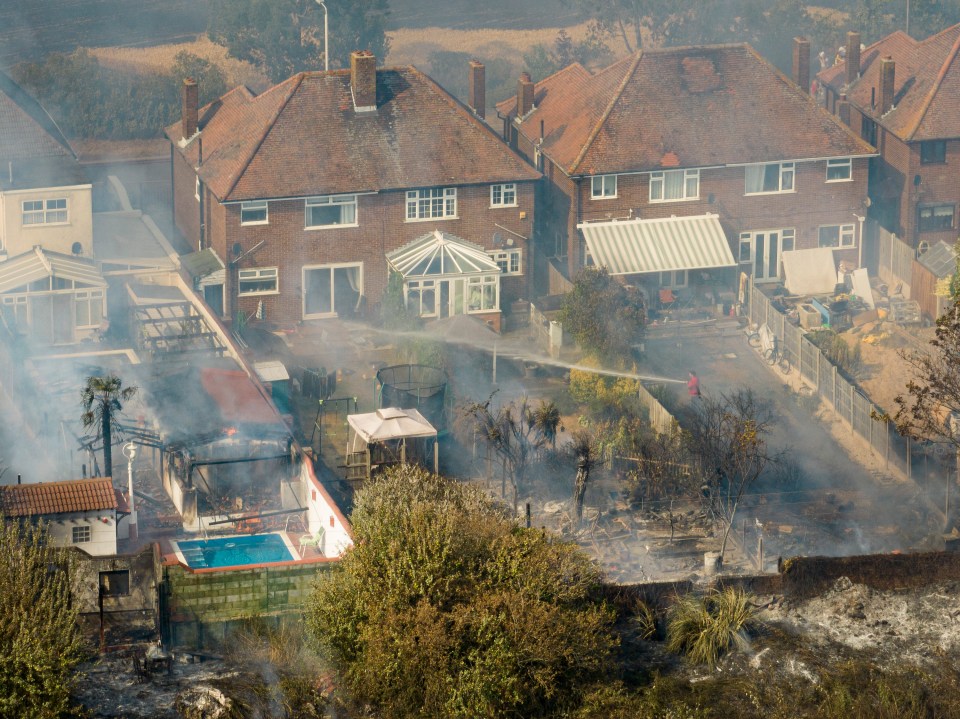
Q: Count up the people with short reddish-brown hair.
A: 0